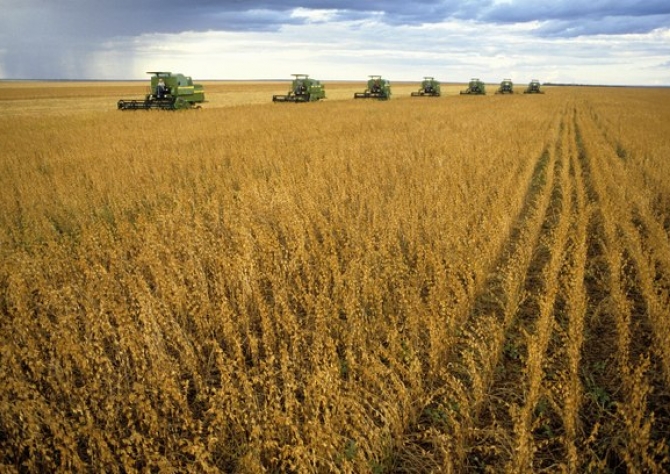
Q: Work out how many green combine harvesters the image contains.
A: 7